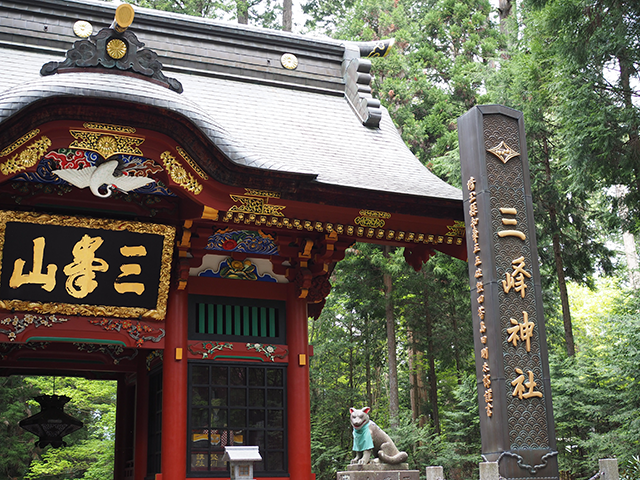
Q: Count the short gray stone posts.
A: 3